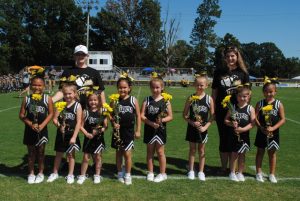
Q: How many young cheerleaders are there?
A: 8